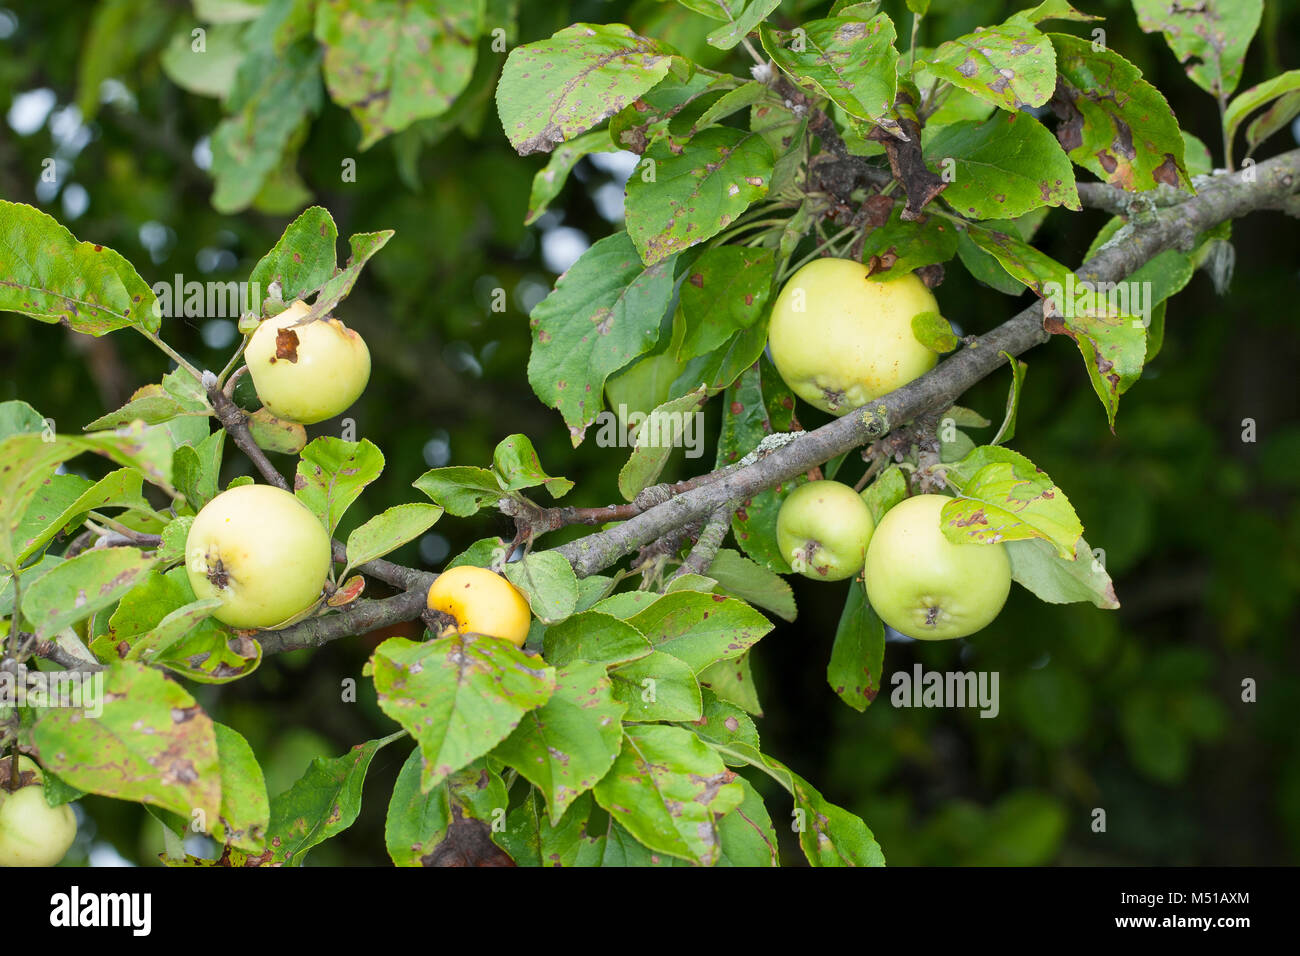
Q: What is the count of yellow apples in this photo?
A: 1